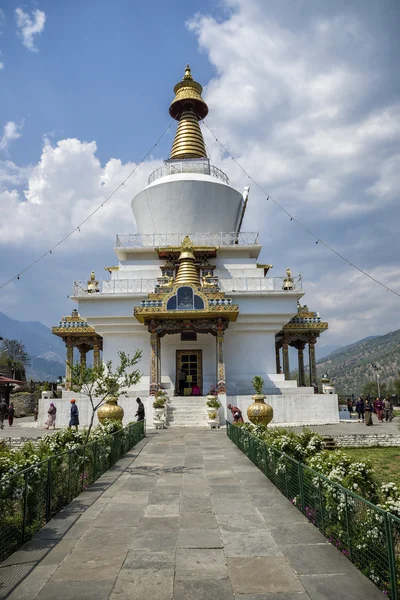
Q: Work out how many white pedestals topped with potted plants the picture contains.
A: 2